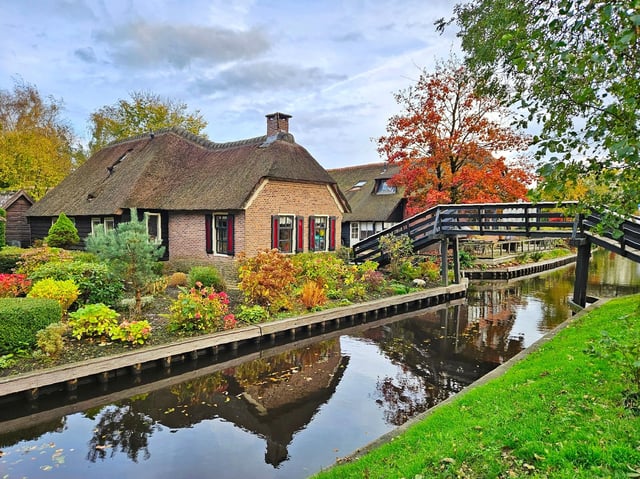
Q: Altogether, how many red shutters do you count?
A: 6